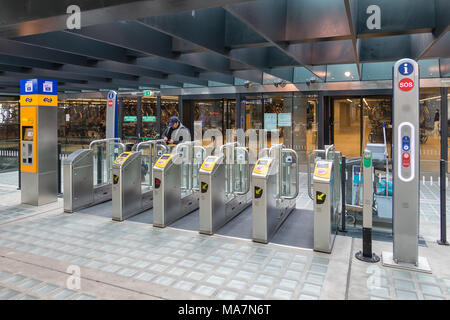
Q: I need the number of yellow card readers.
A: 5